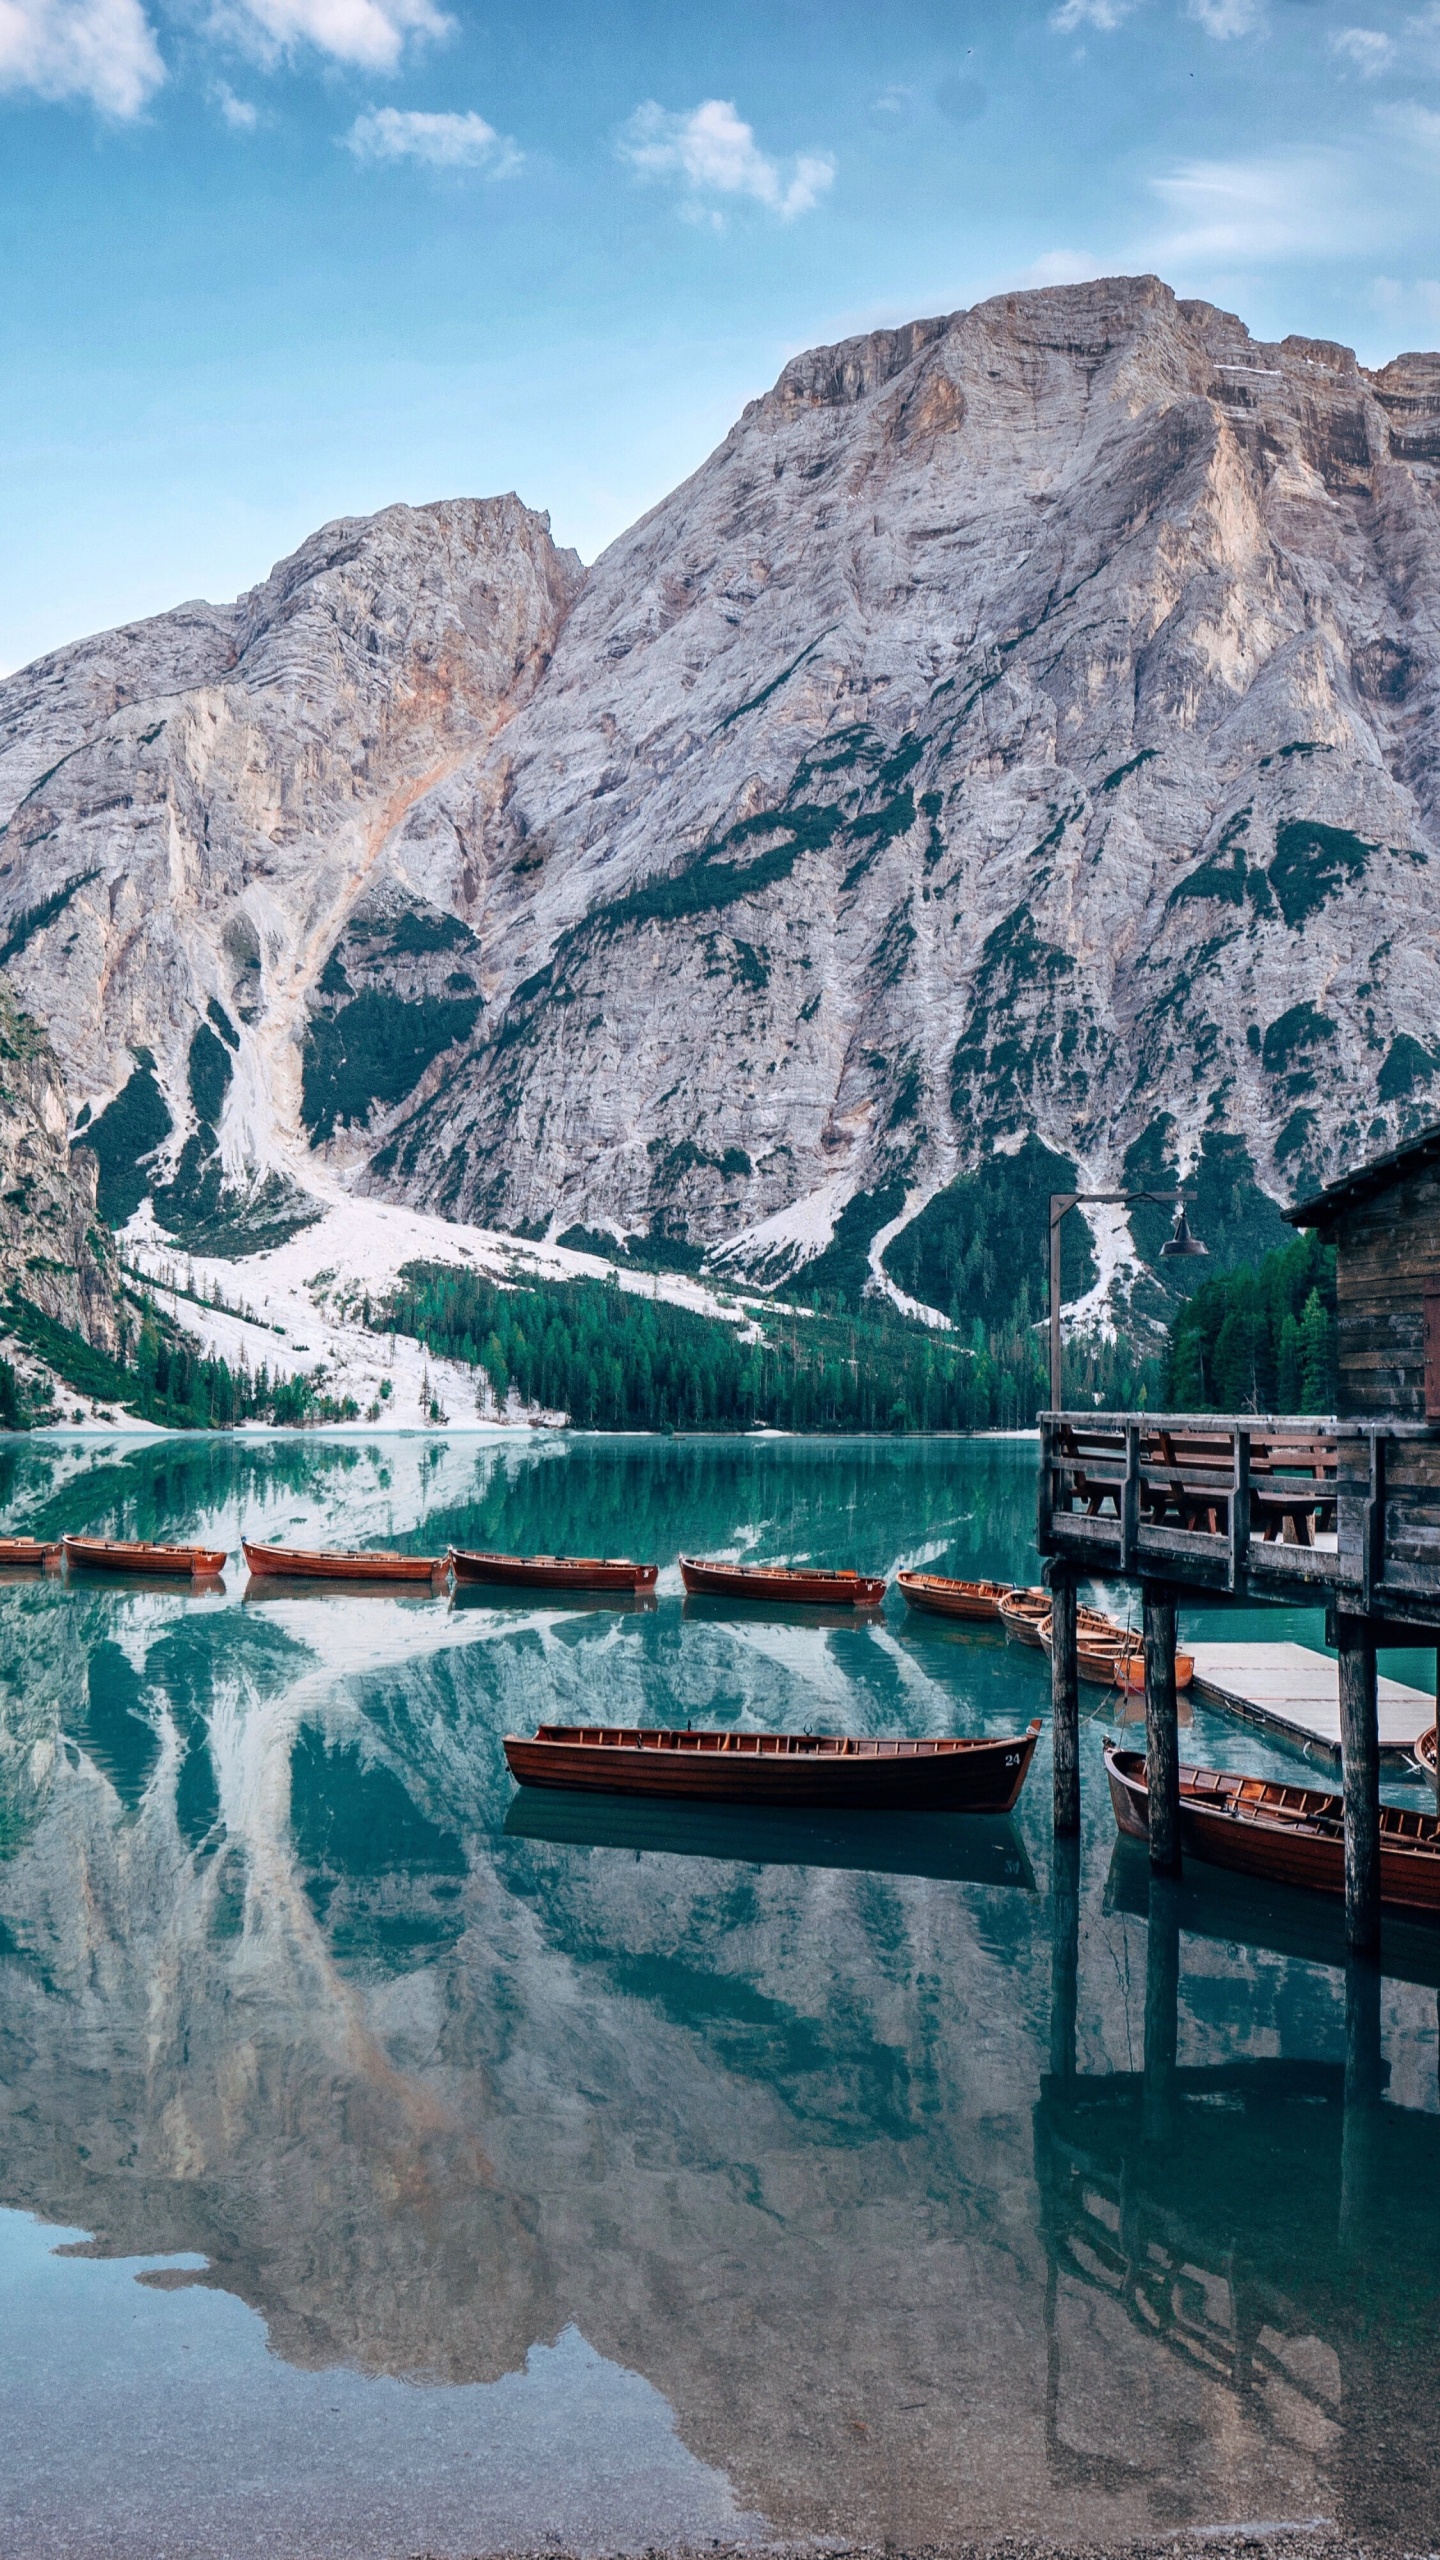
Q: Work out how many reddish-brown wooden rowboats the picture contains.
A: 11